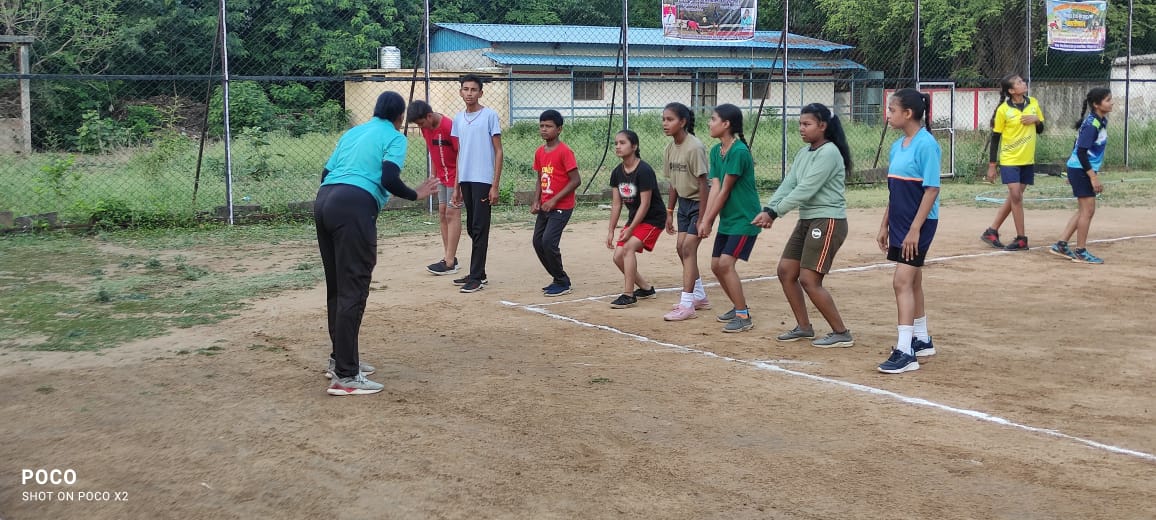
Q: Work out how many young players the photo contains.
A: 10